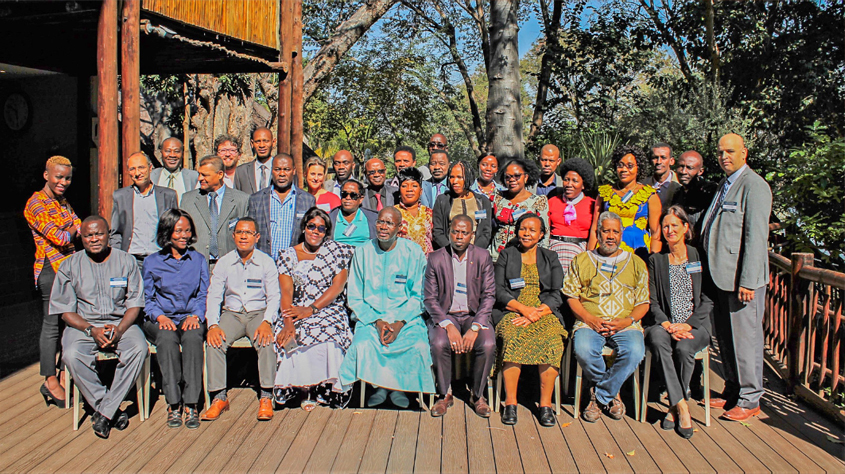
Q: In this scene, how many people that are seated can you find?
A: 9